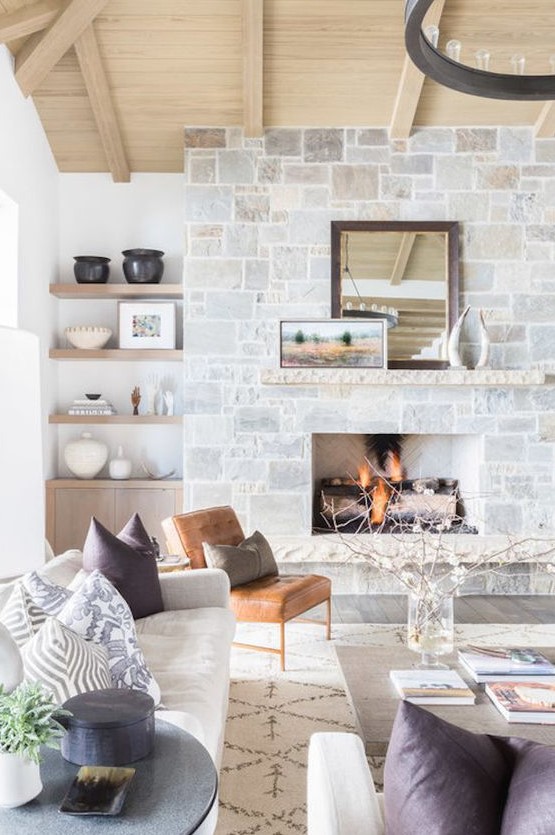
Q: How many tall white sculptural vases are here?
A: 2